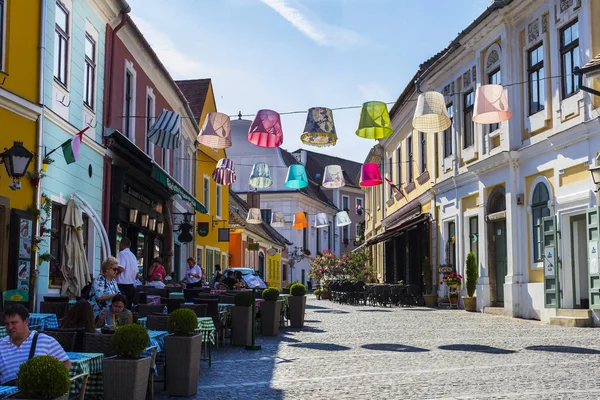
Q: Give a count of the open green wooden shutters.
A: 2